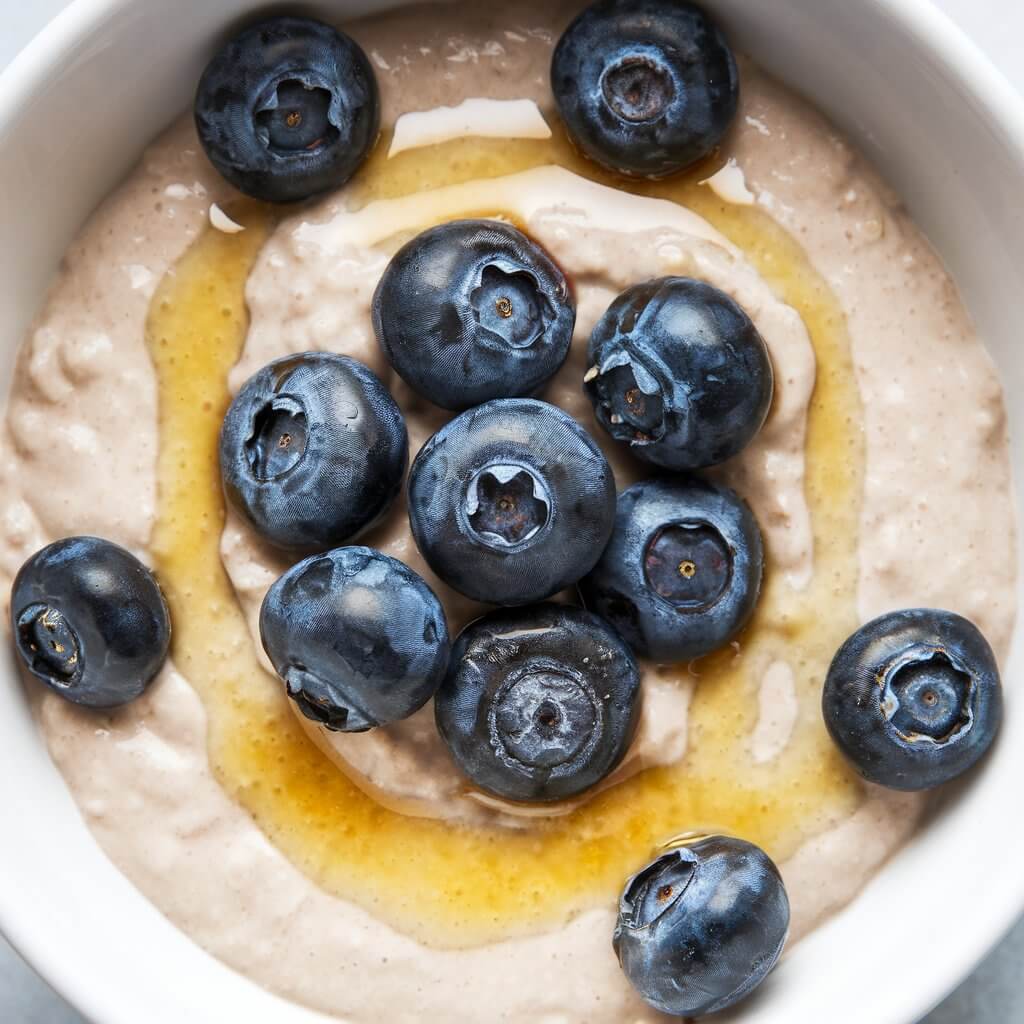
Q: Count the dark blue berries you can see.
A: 12